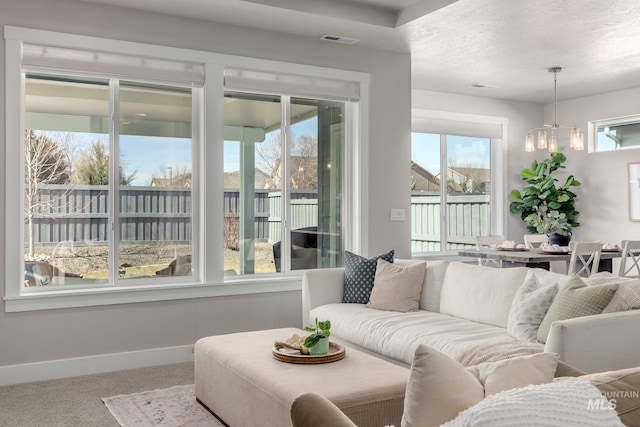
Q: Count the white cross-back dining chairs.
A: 4